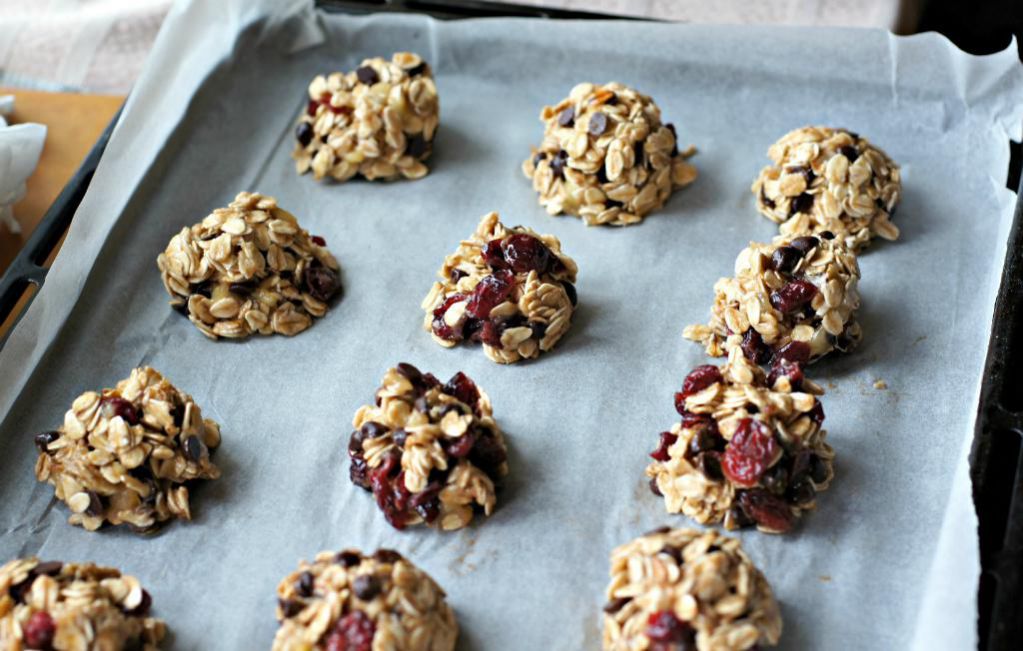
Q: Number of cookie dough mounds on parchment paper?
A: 12